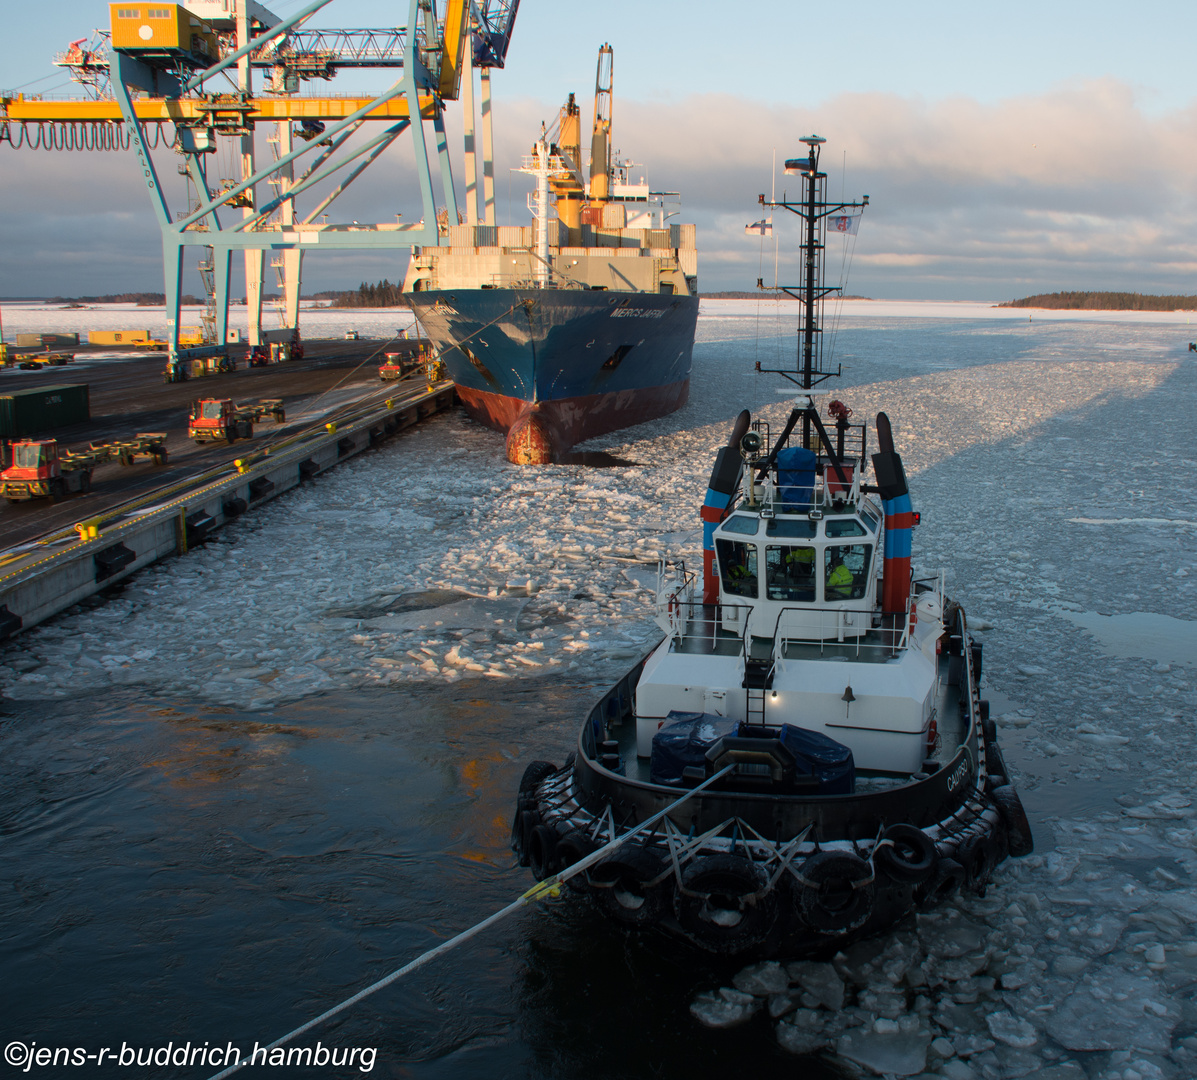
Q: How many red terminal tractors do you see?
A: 3